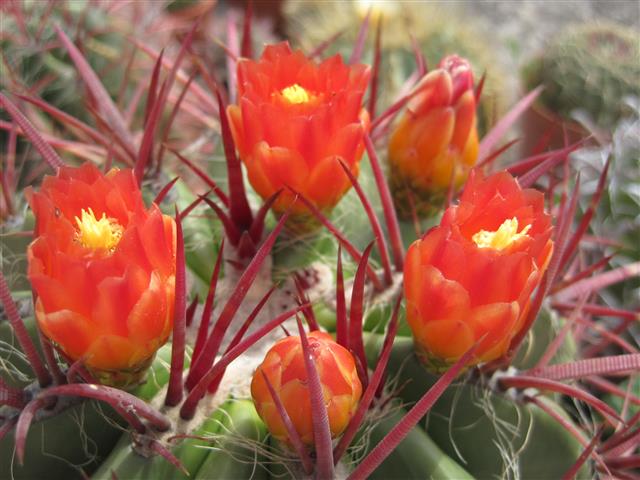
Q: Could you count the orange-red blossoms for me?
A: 5